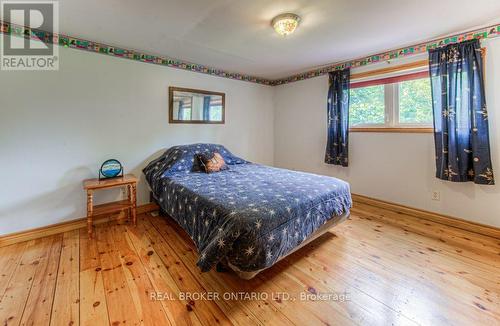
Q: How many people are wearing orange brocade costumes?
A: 0